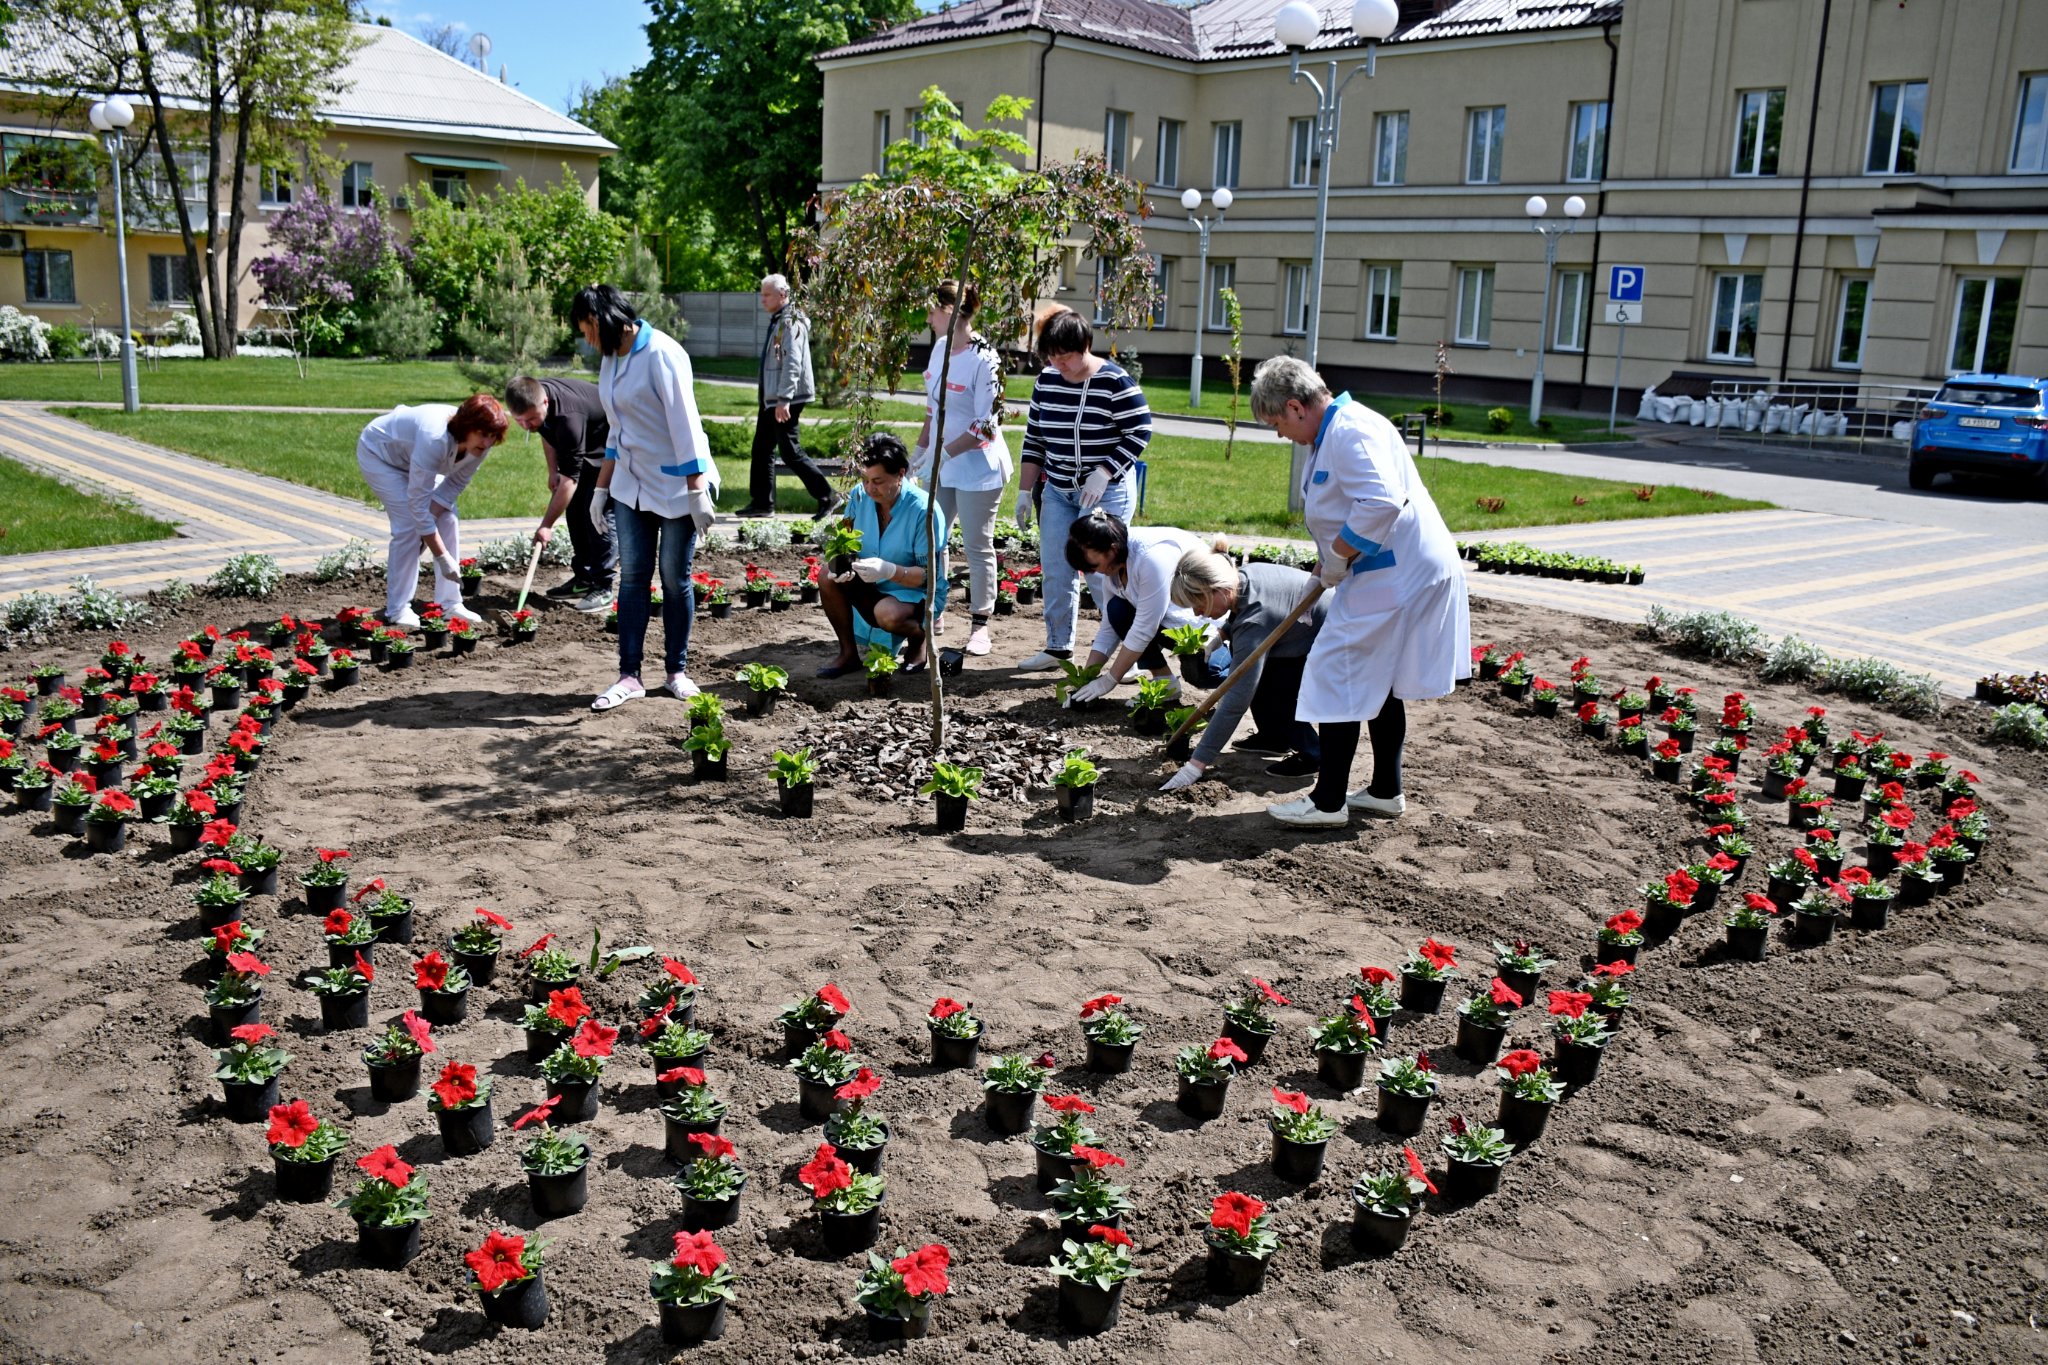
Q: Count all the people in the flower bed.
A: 9